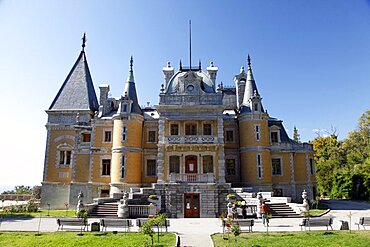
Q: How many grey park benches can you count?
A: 6